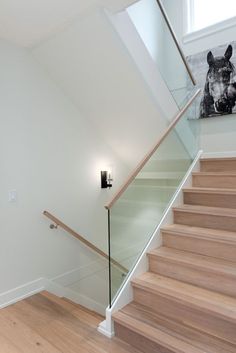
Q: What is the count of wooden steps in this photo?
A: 8